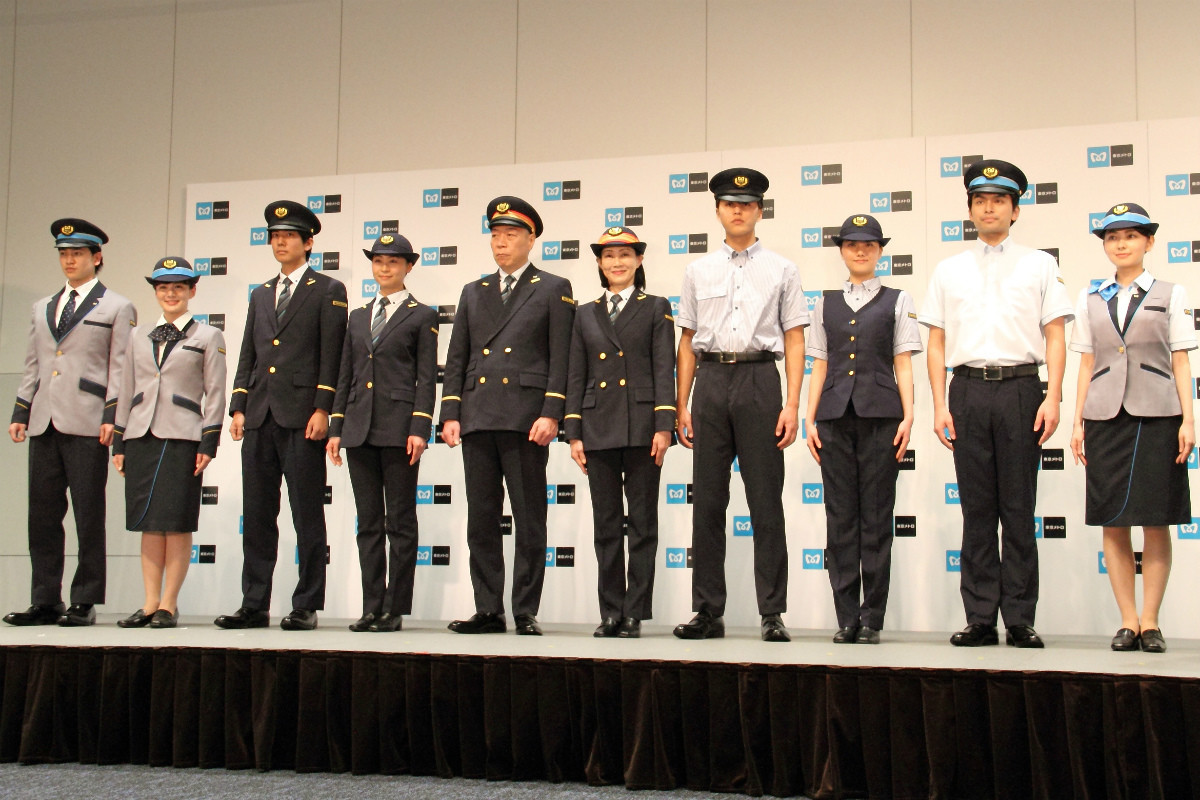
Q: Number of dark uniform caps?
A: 10